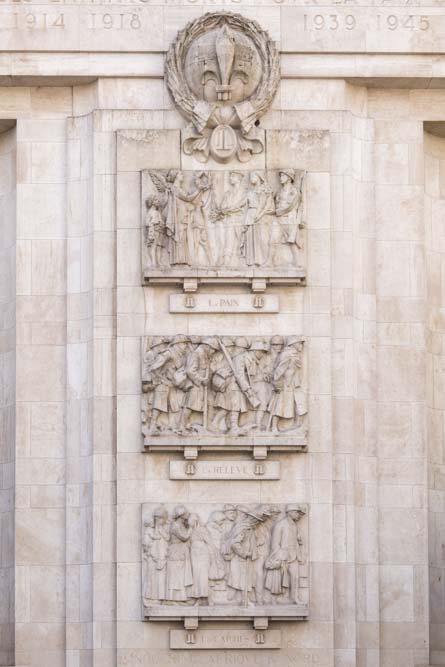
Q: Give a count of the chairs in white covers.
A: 0